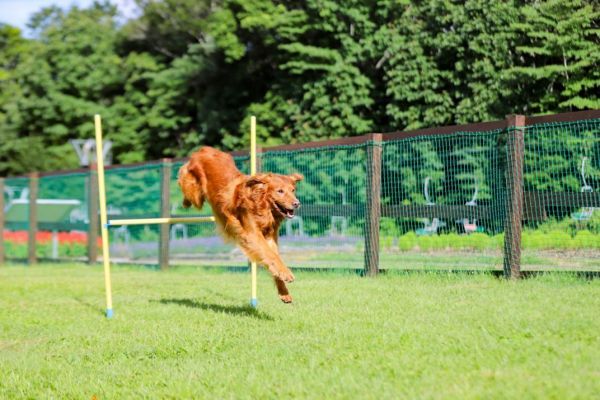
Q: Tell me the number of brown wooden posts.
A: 7